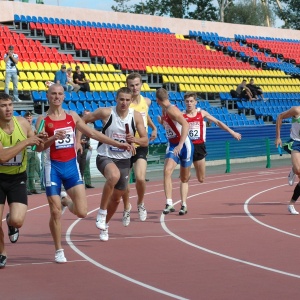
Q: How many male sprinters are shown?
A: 7